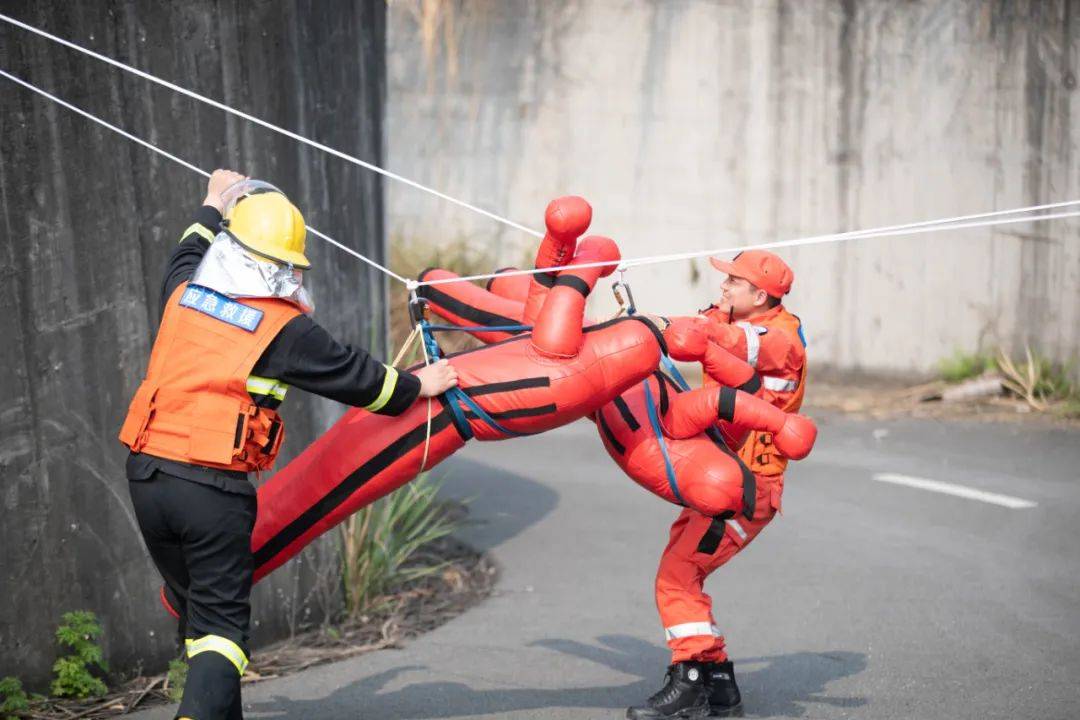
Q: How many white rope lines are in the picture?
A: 2